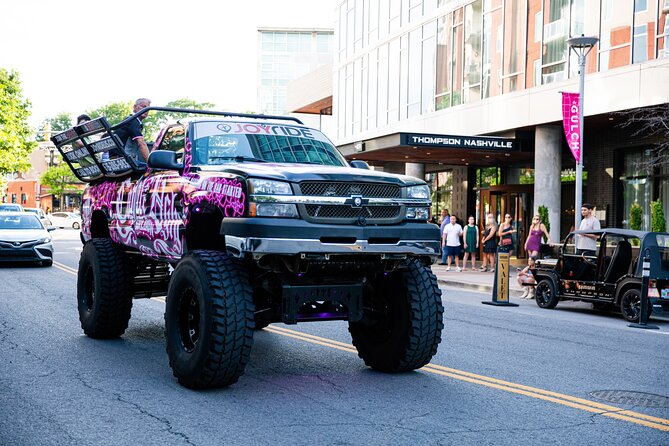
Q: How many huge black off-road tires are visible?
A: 3